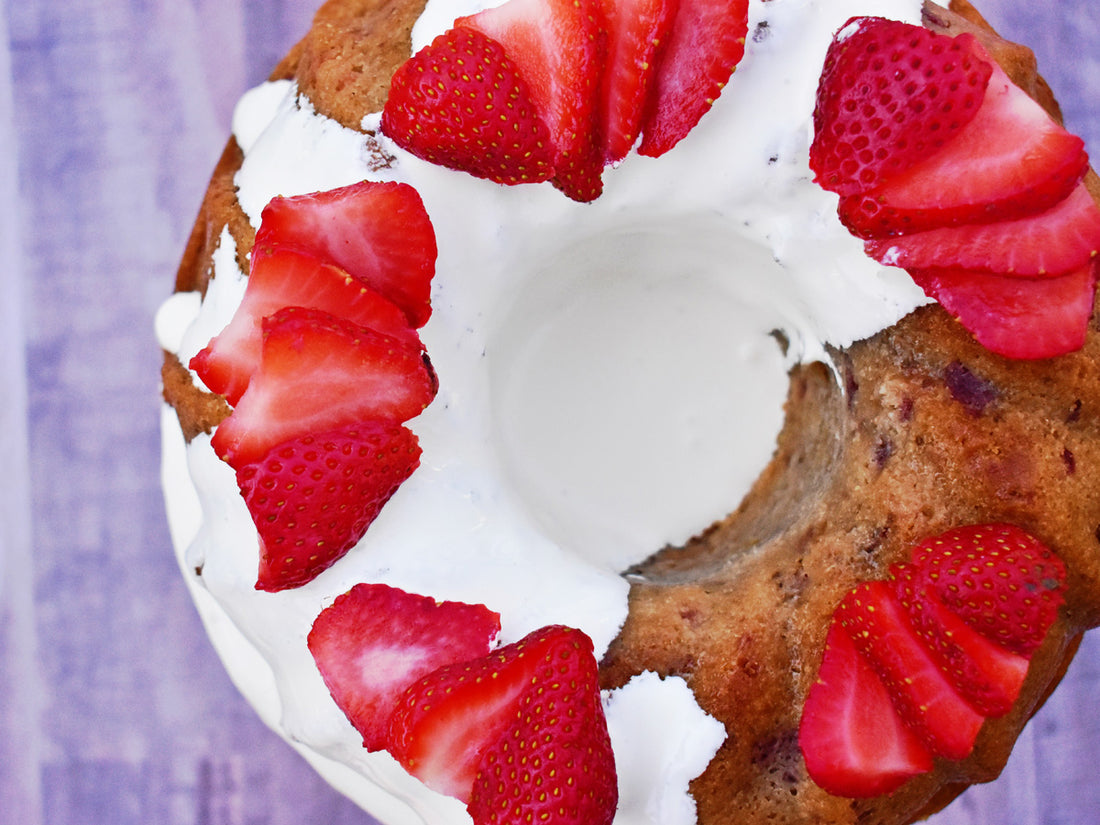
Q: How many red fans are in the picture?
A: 5